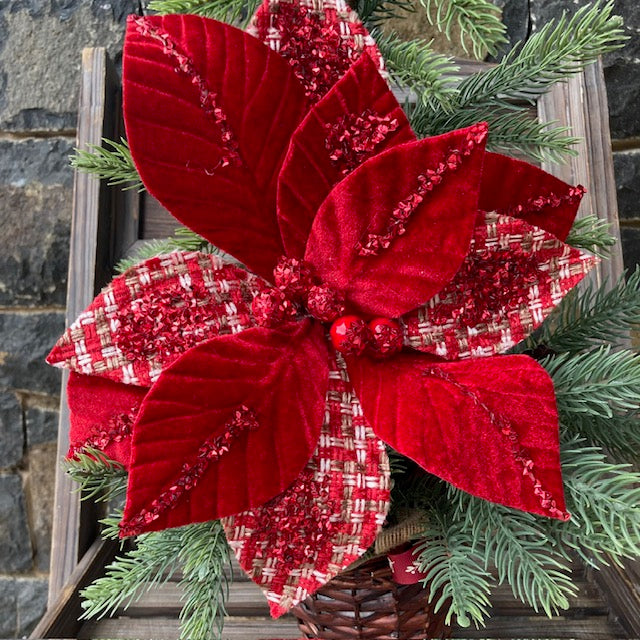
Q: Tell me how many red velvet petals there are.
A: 7